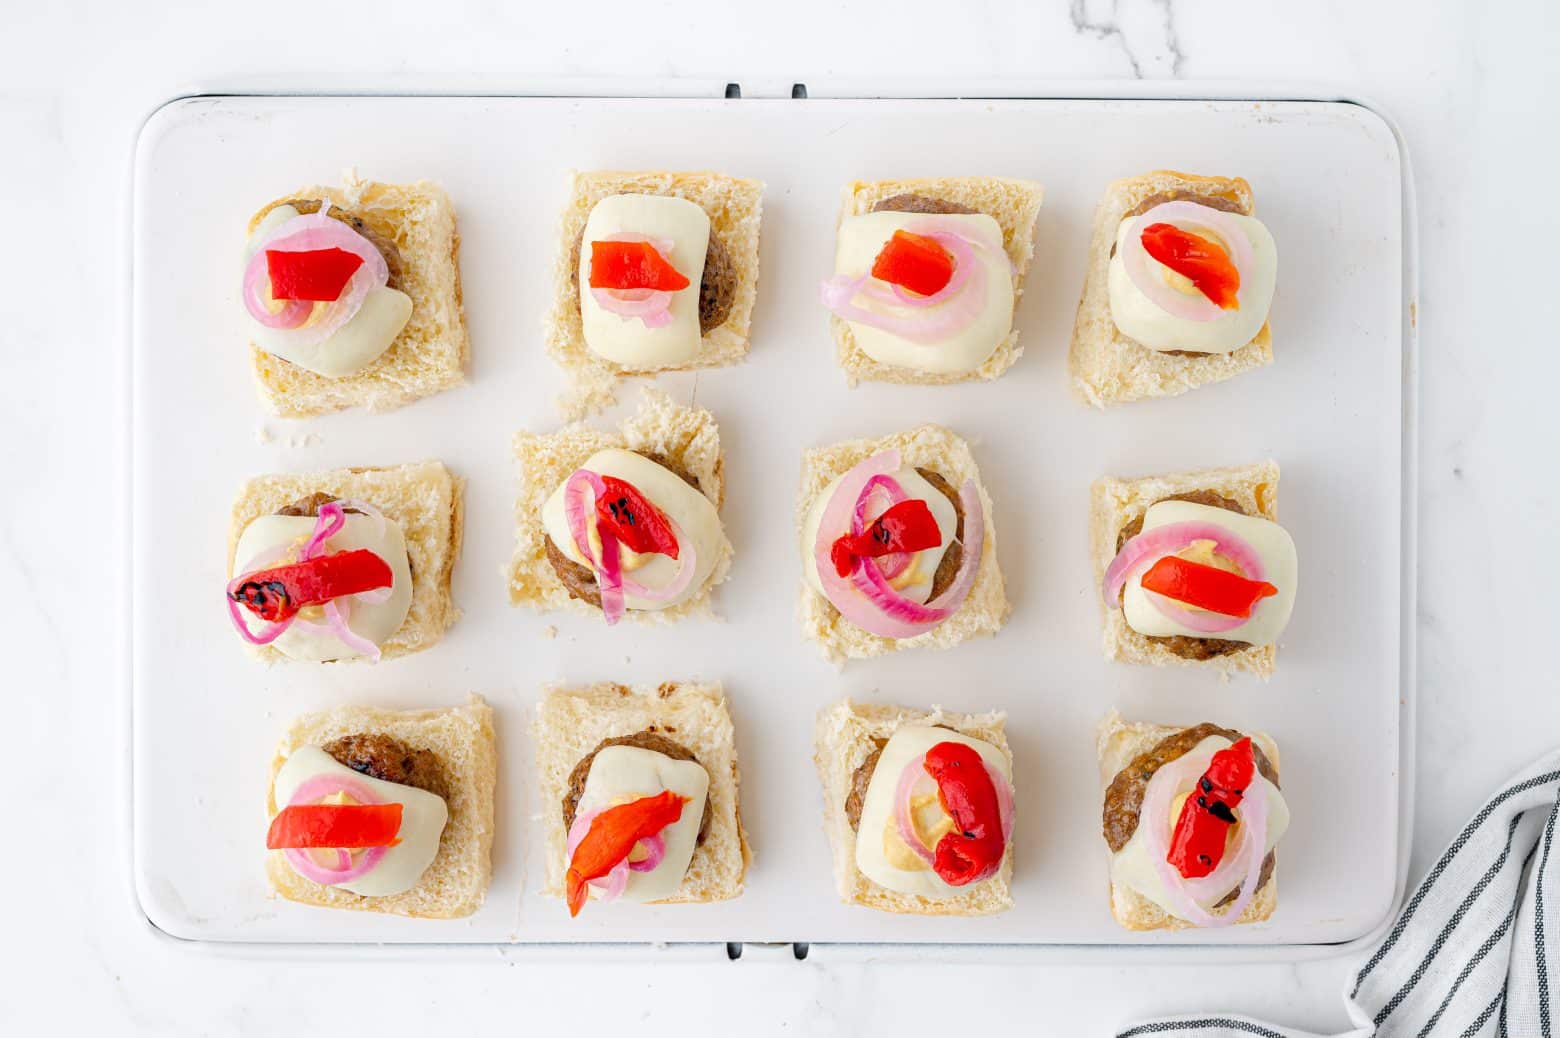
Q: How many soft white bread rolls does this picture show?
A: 12